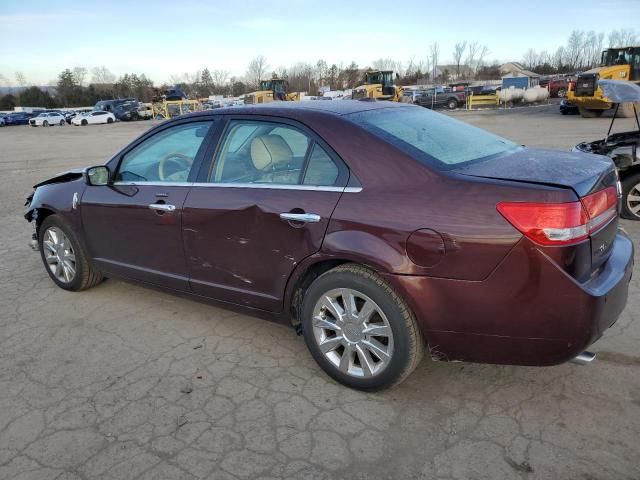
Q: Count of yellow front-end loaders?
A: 3